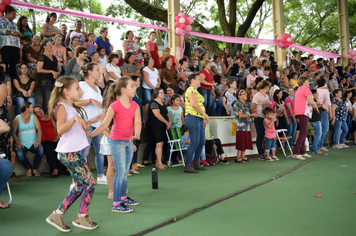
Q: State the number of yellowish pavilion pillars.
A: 3